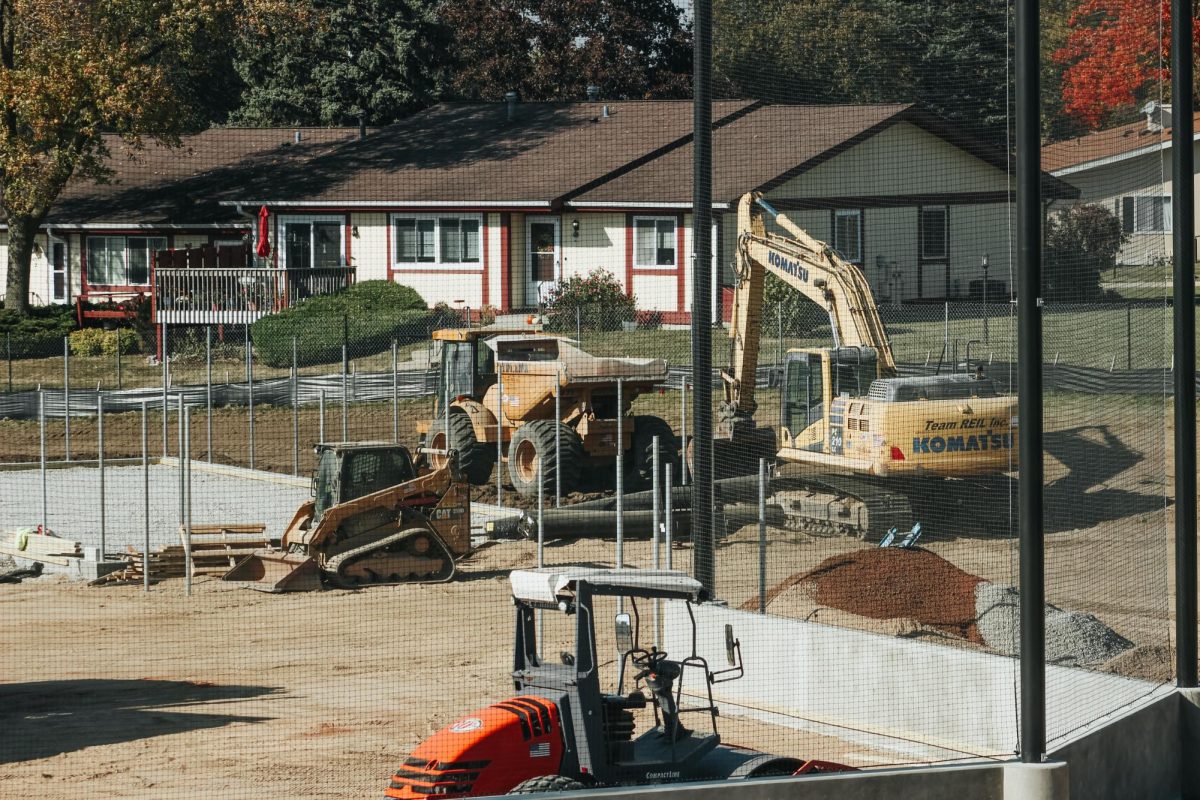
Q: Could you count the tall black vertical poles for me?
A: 3